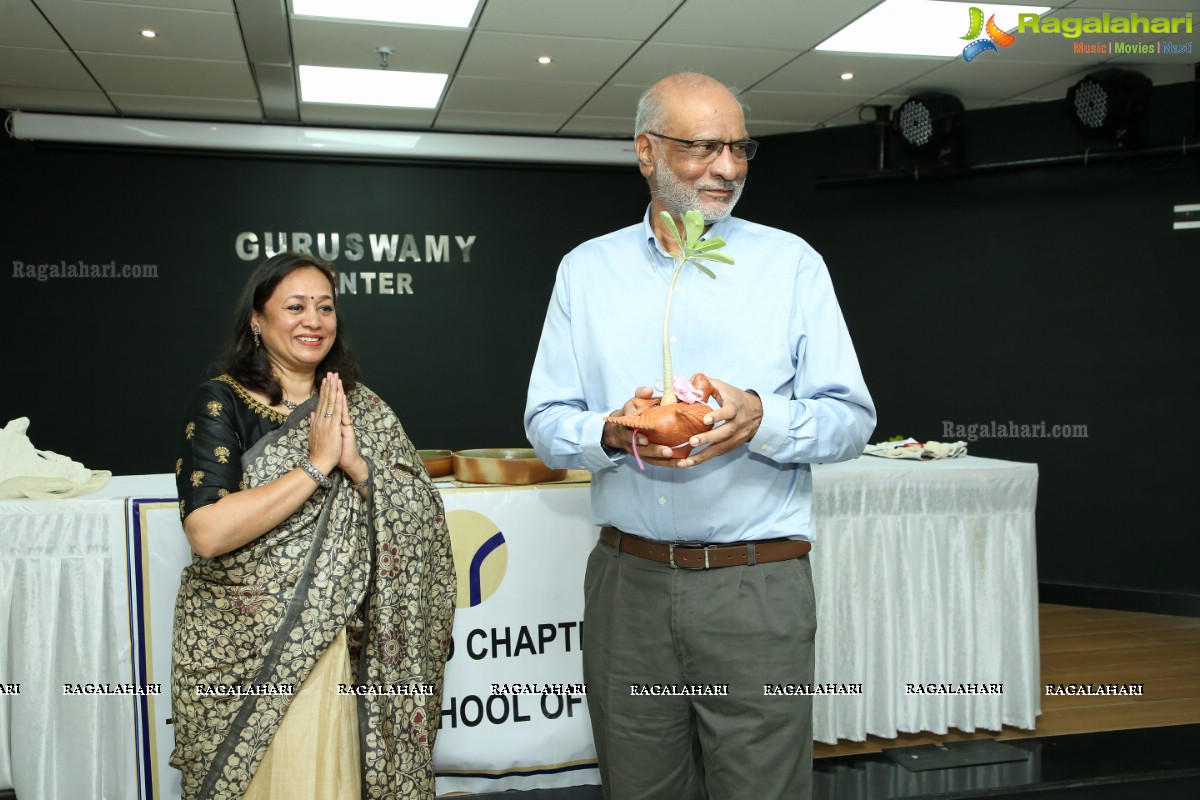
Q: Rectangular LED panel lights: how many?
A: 3